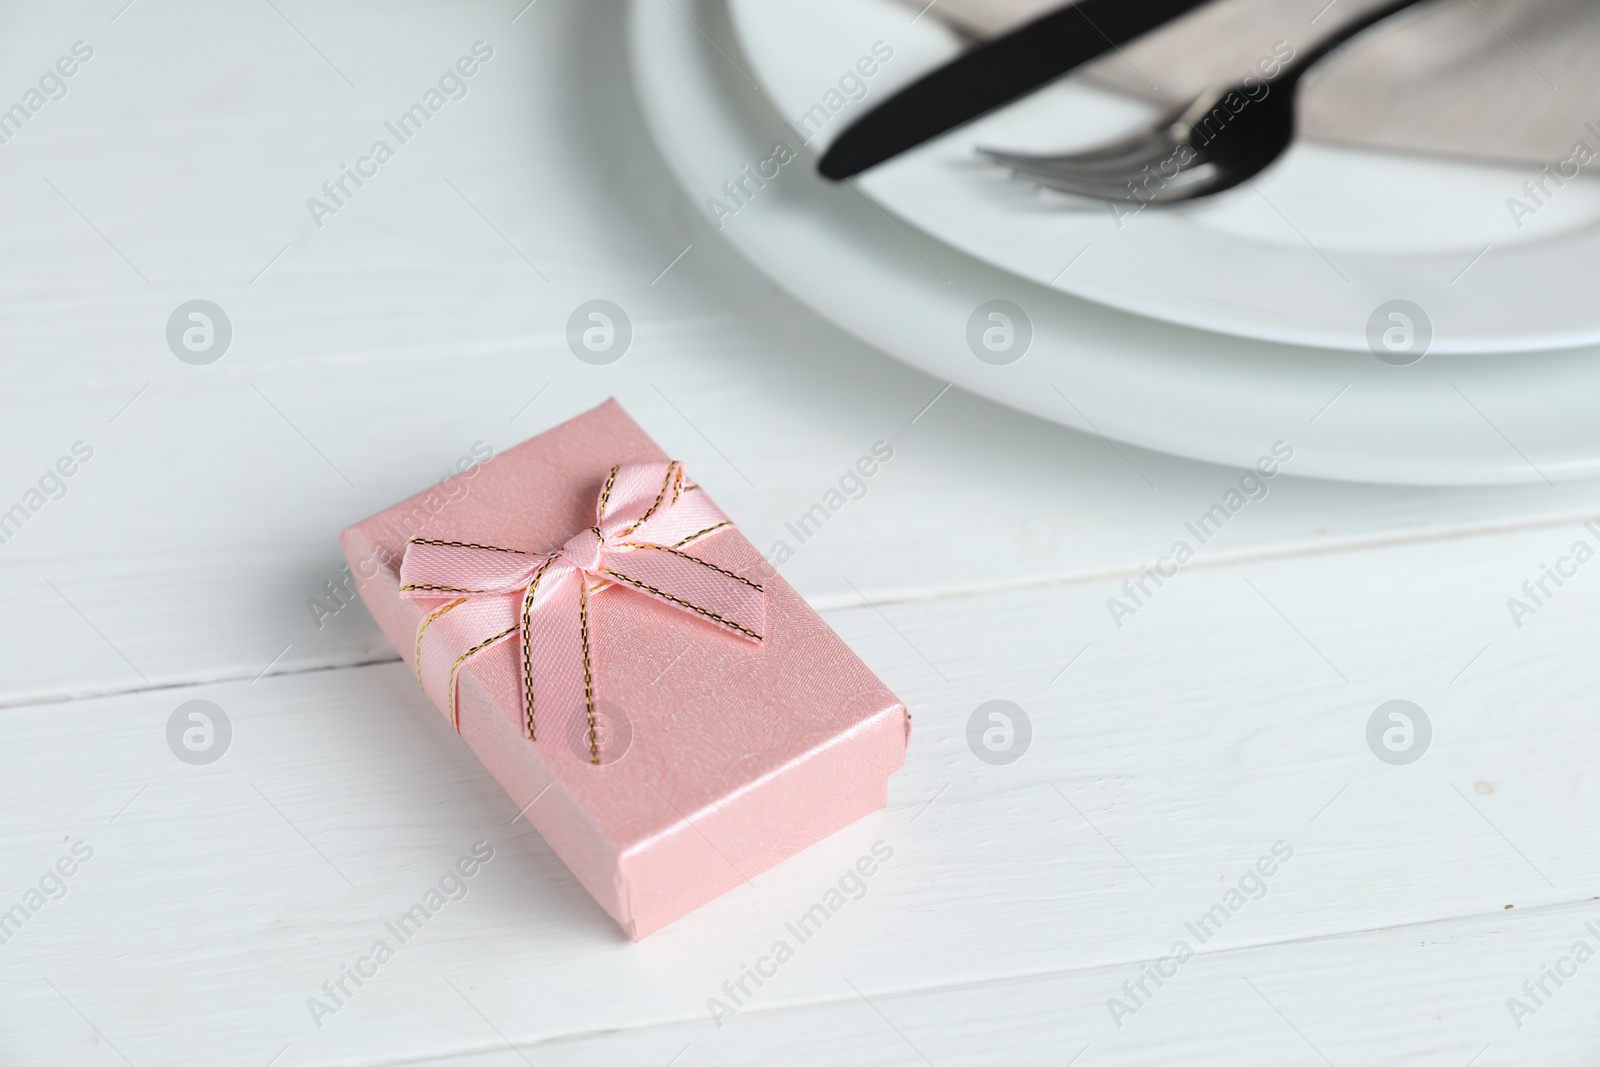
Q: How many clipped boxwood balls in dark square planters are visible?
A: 0